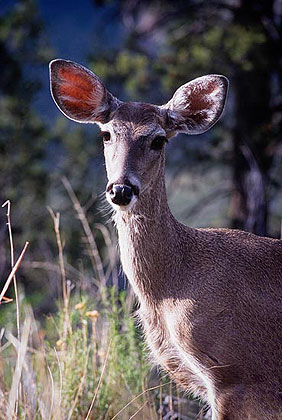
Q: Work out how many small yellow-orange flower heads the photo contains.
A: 3